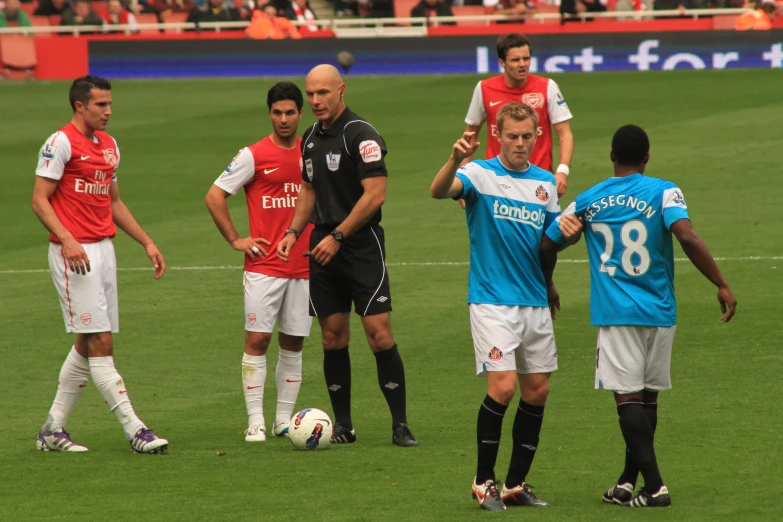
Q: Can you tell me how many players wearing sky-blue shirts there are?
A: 2